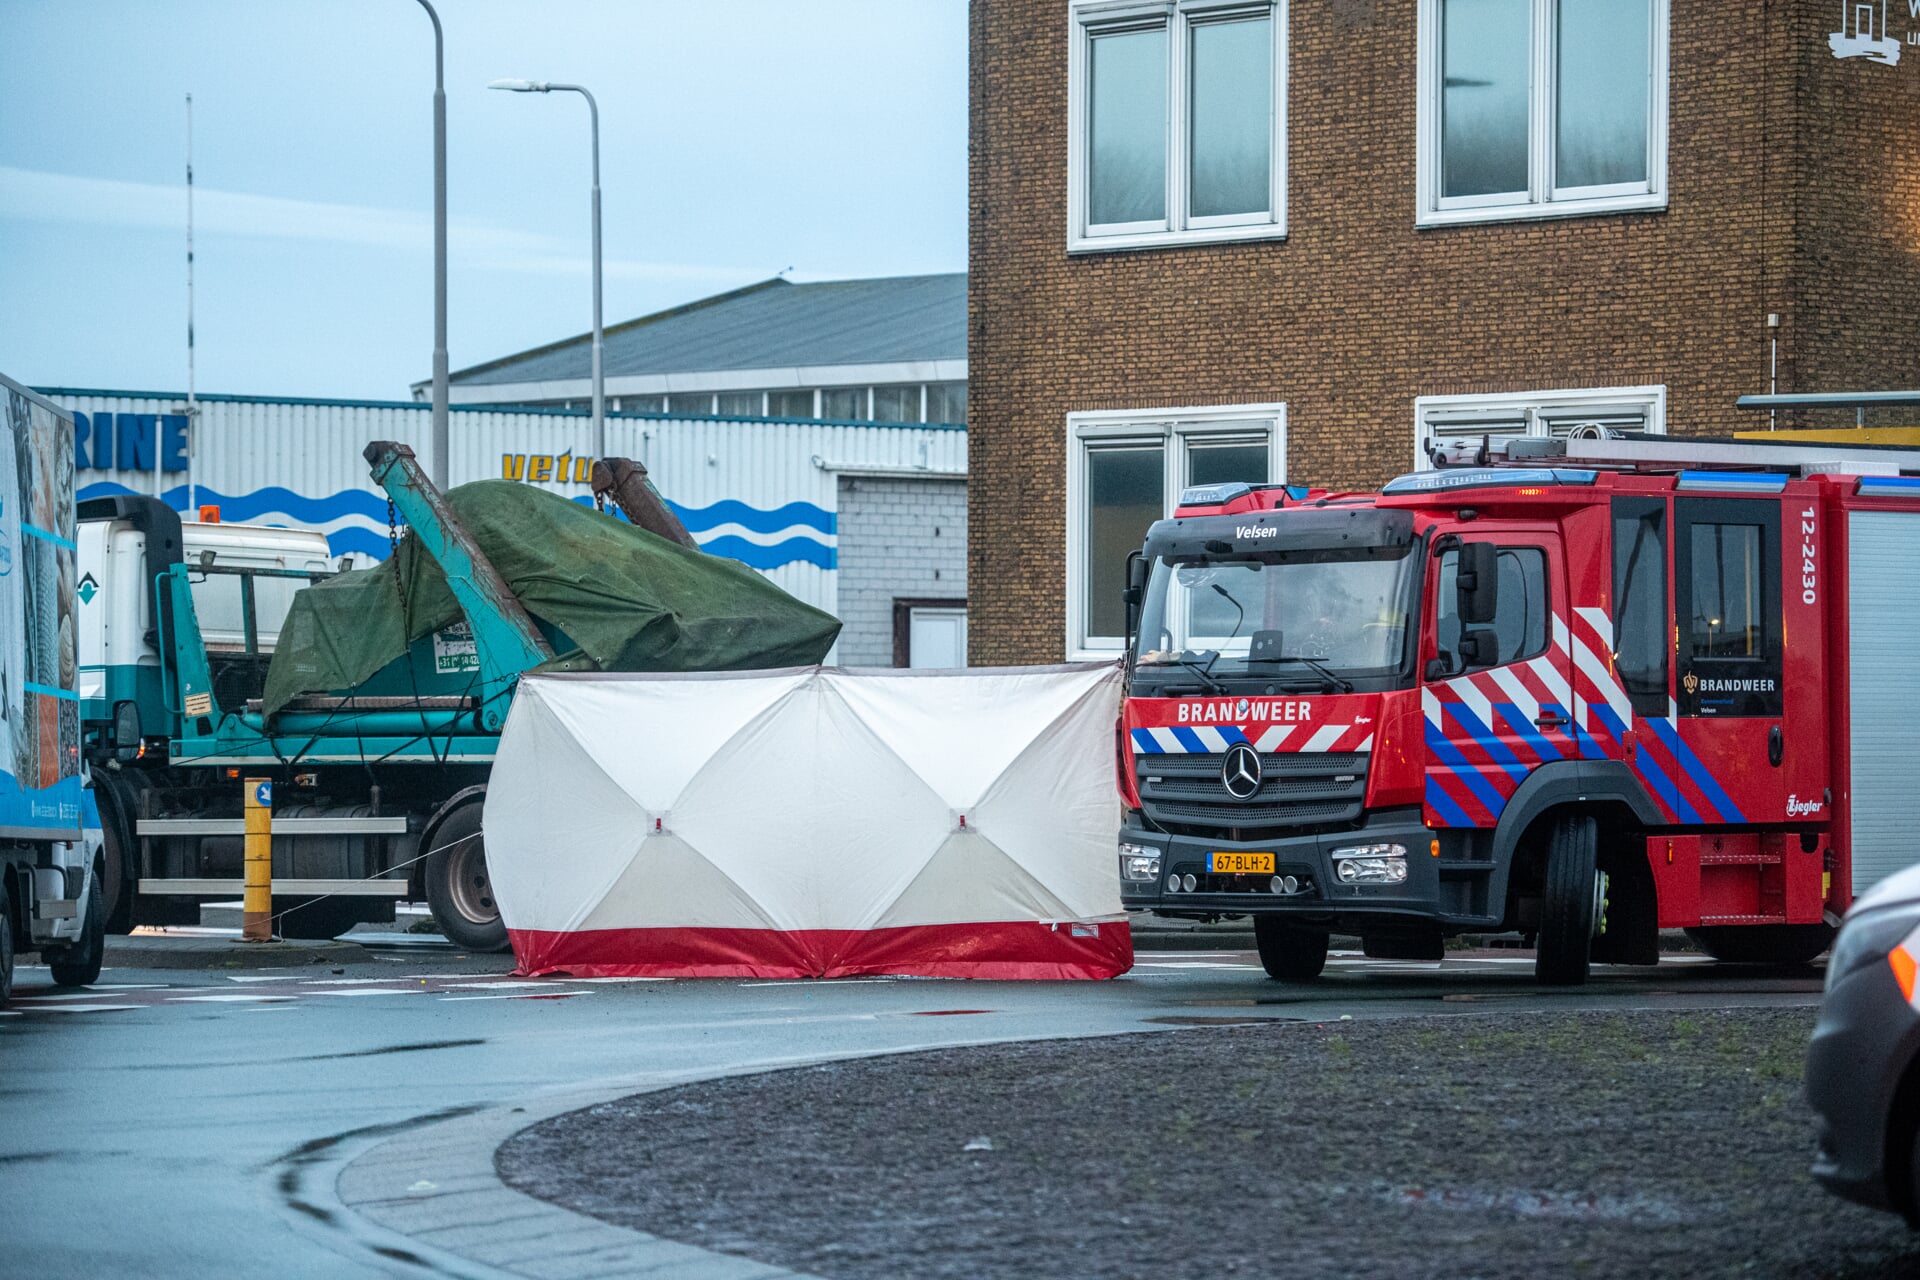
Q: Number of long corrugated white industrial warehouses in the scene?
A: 1